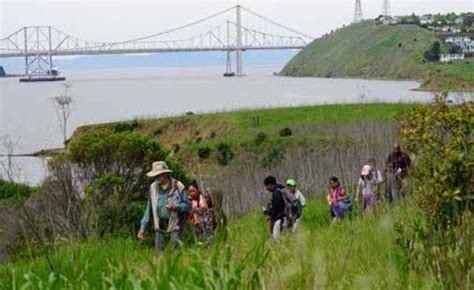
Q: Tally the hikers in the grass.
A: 8